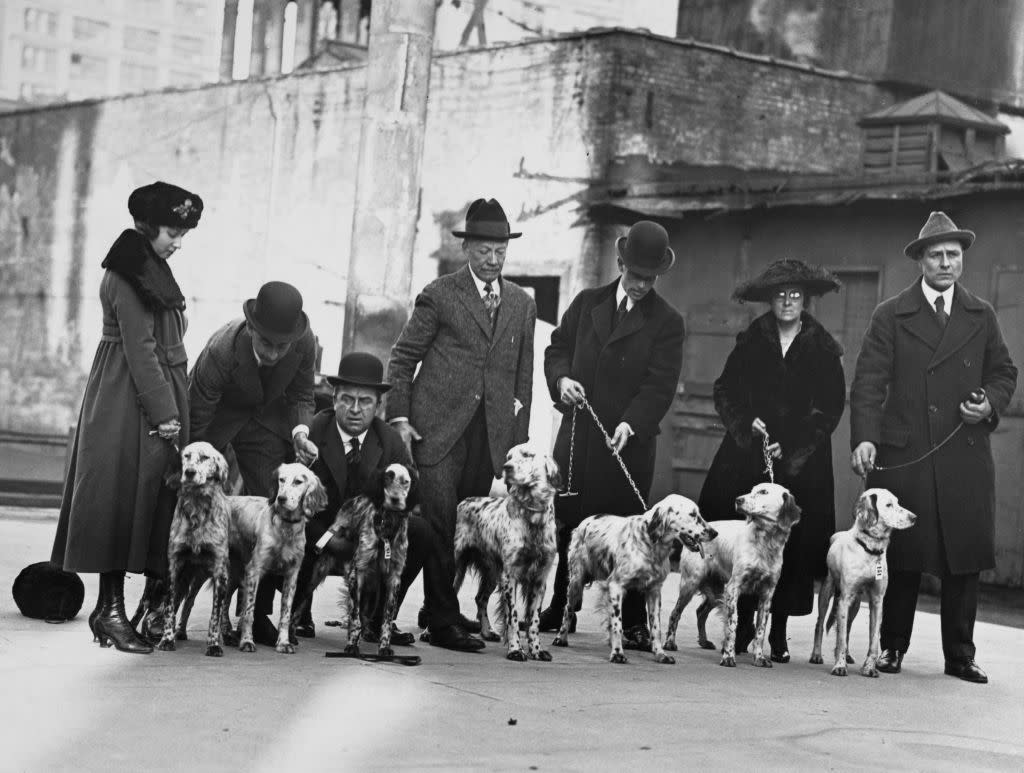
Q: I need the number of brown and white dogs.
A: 0